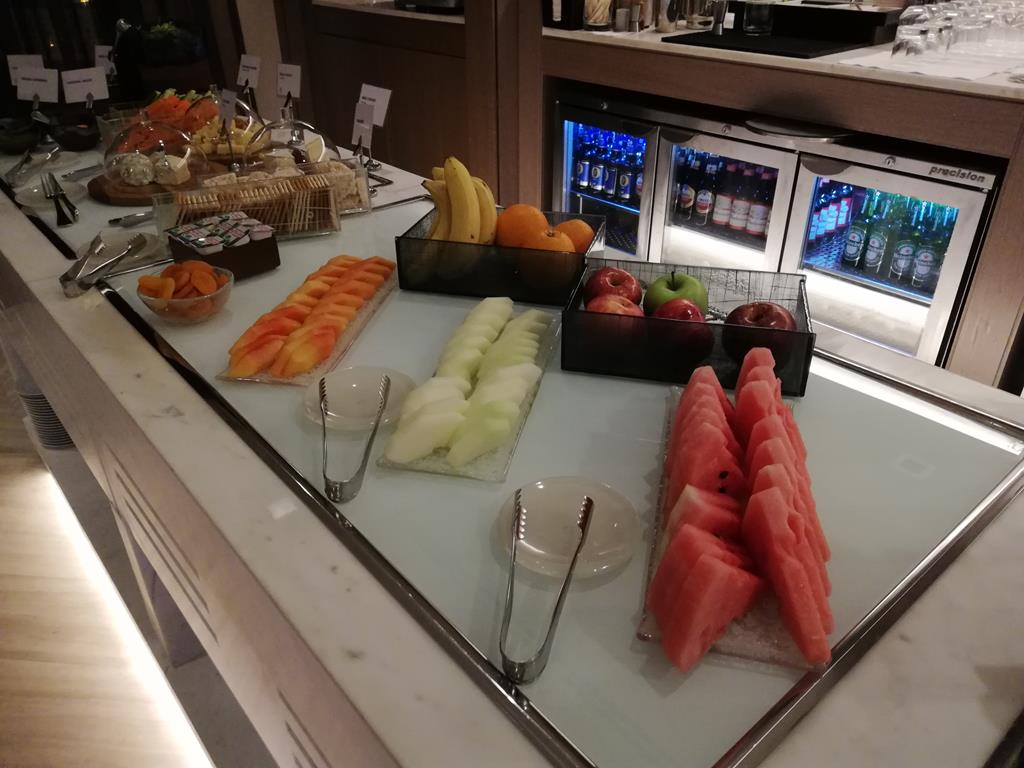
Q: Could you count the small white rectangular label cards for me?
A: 9